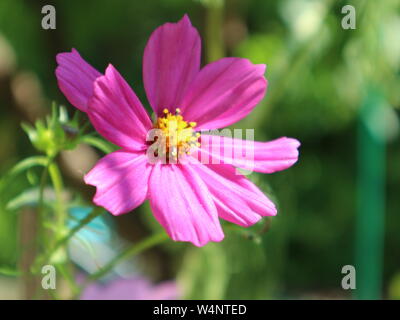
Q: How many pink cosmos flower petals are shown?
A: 8